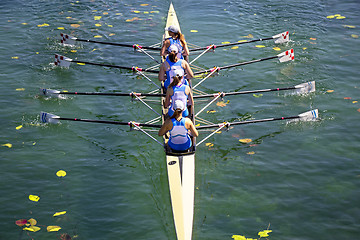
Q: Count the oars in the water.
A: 8